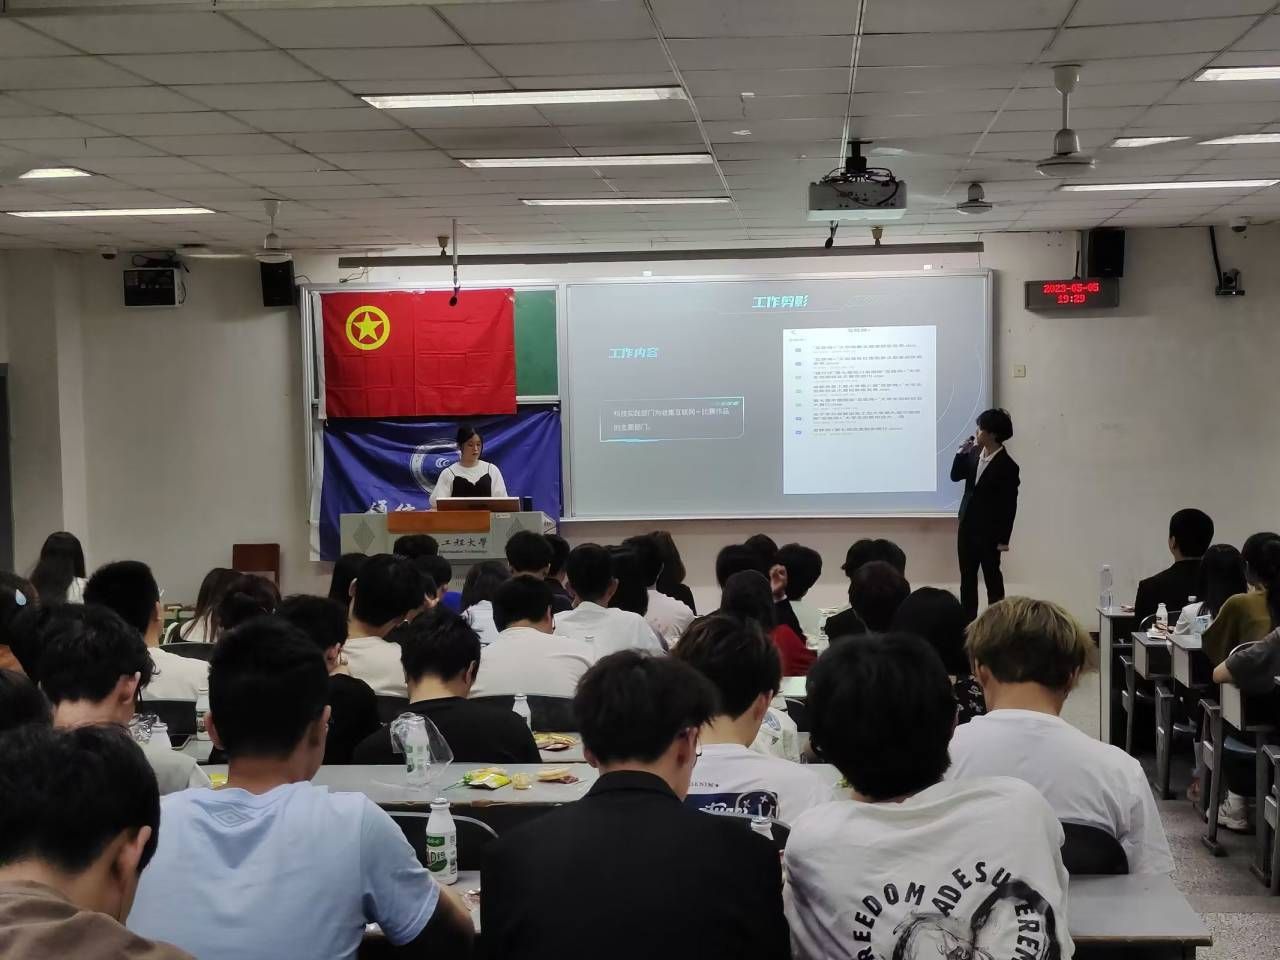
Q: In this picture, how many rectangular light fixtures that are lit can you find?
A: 8